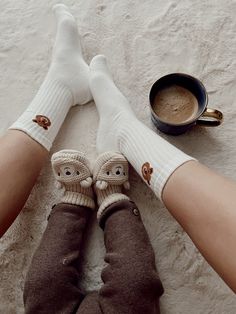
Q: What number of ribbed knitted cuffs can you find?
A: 4